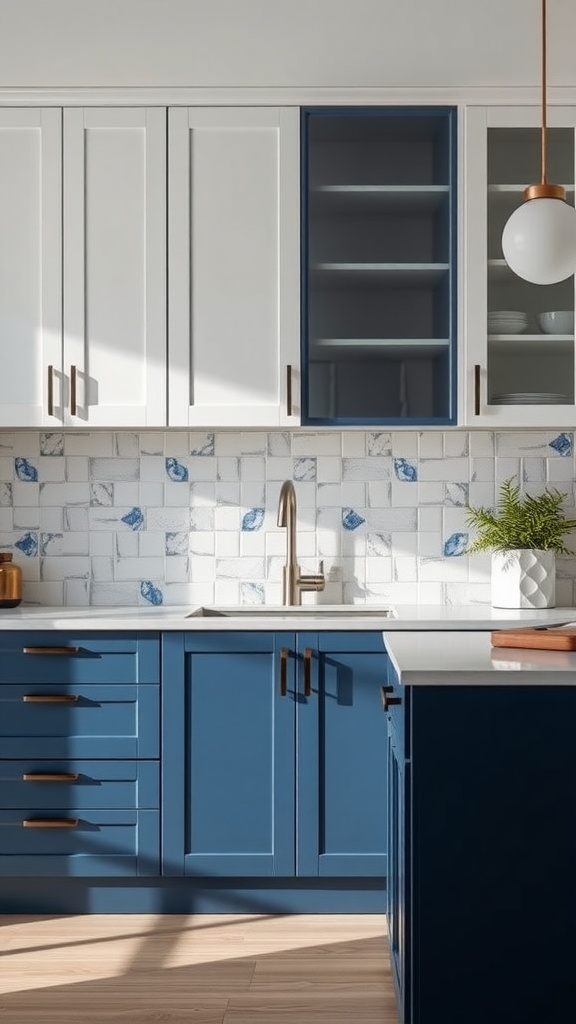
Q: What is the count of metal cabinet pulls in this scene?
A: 11